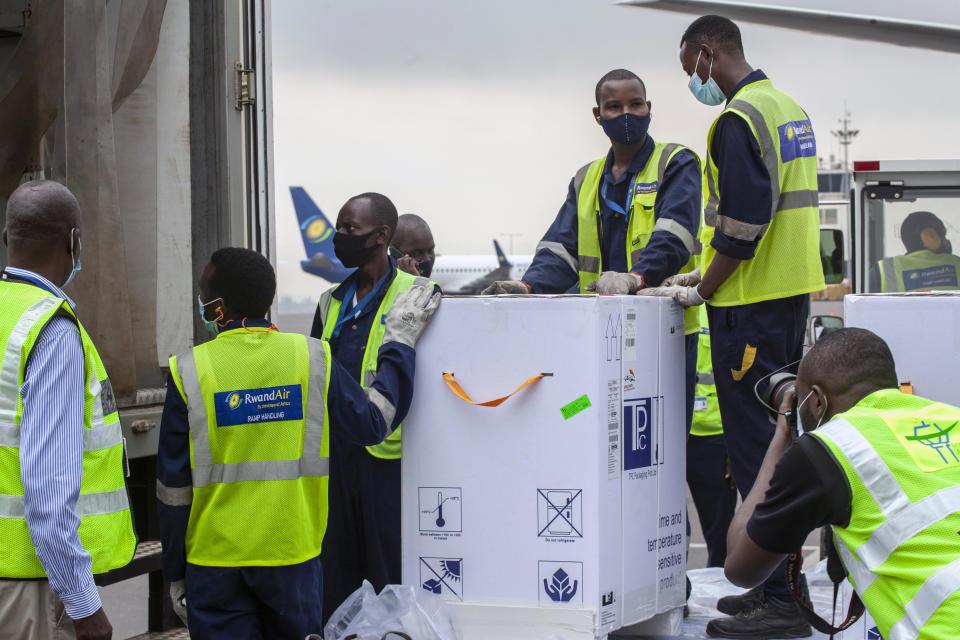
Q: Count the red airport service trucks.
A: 0